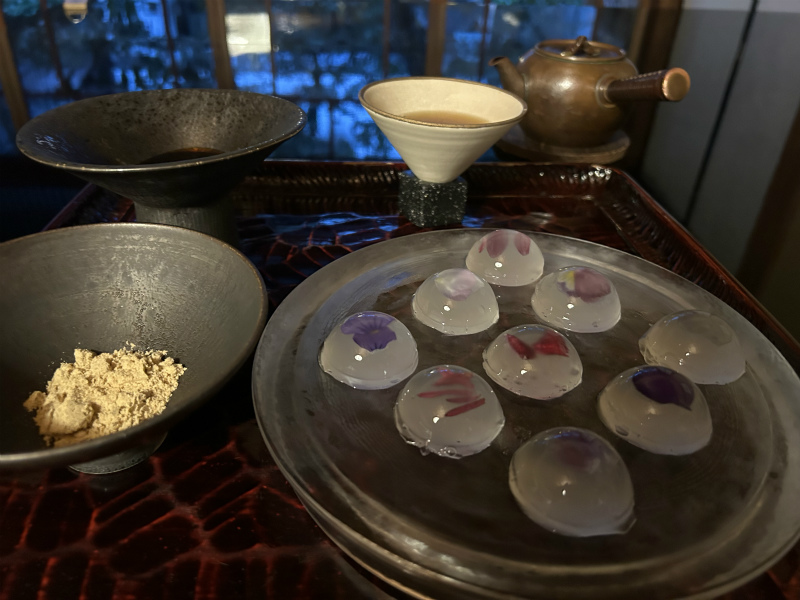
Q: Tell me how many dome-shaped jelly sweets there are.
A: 9